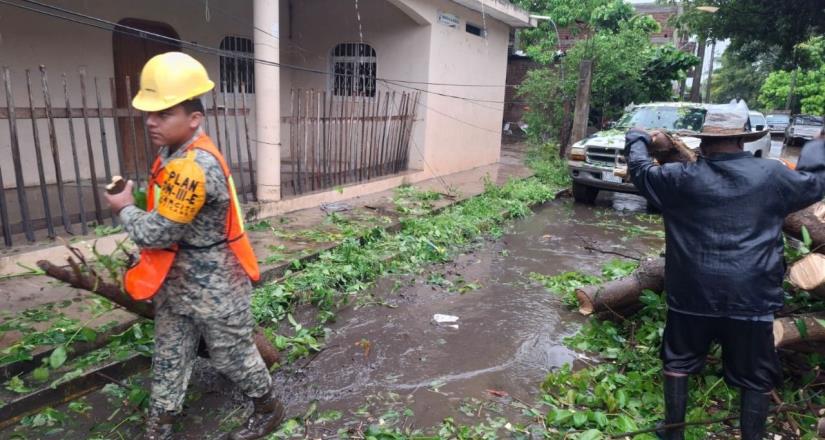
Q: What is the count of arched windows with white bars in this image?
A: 2